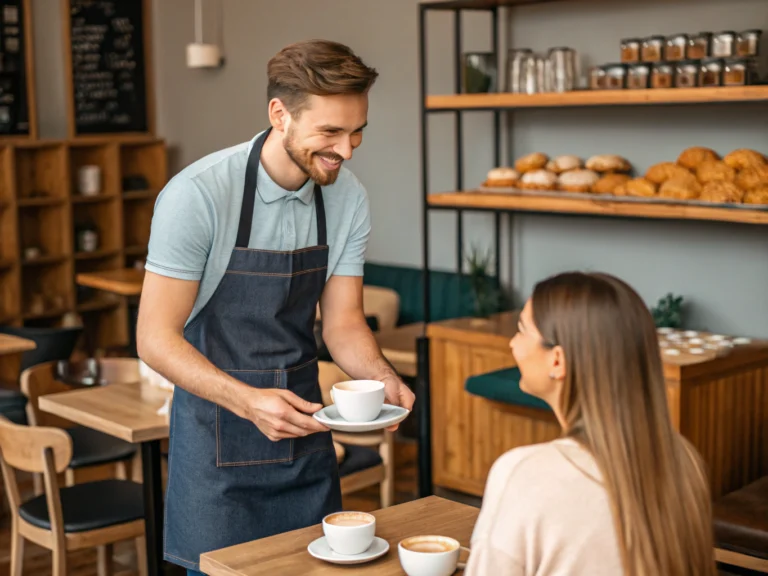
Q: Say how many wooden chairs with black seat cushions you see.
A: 3